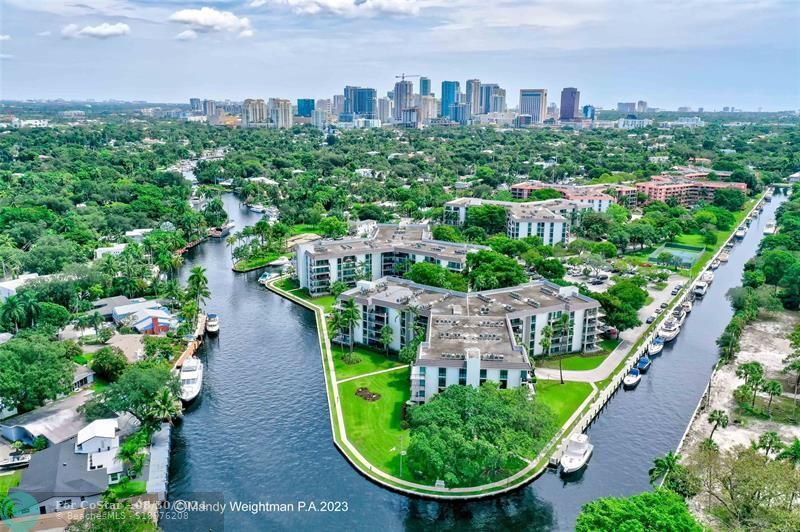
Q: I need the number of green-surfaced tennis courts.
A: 1